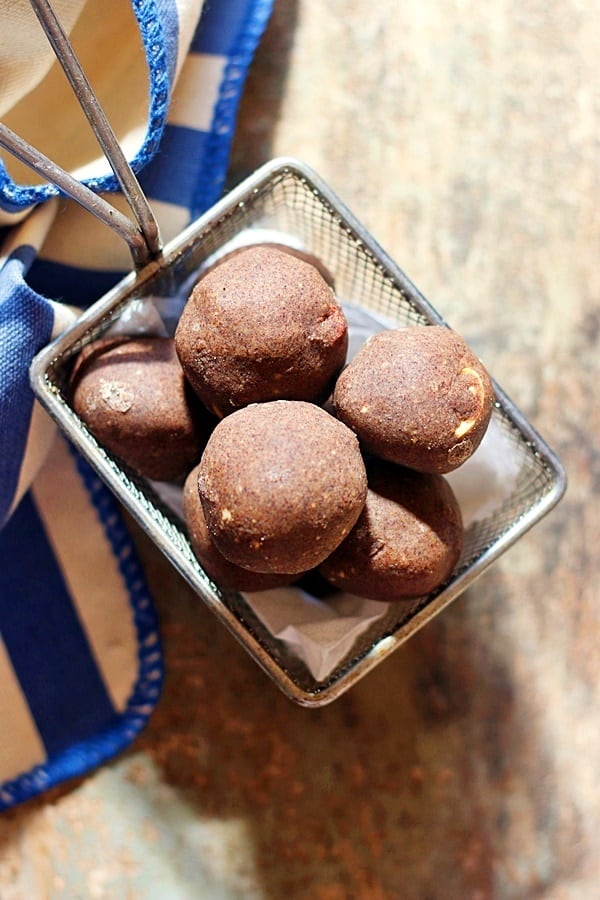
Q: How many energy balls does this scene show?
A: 7